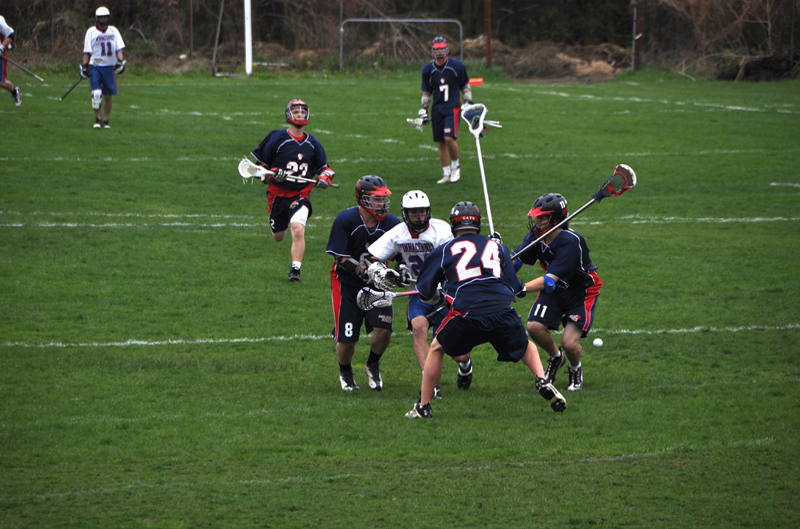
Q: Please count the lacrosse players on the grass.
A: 8